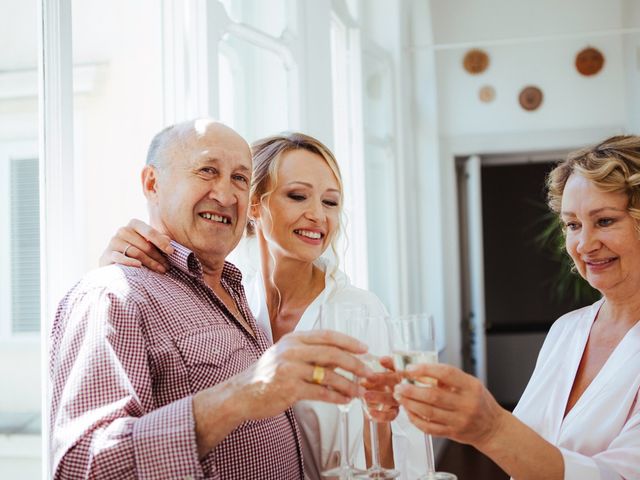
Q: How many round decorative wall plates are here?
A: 4